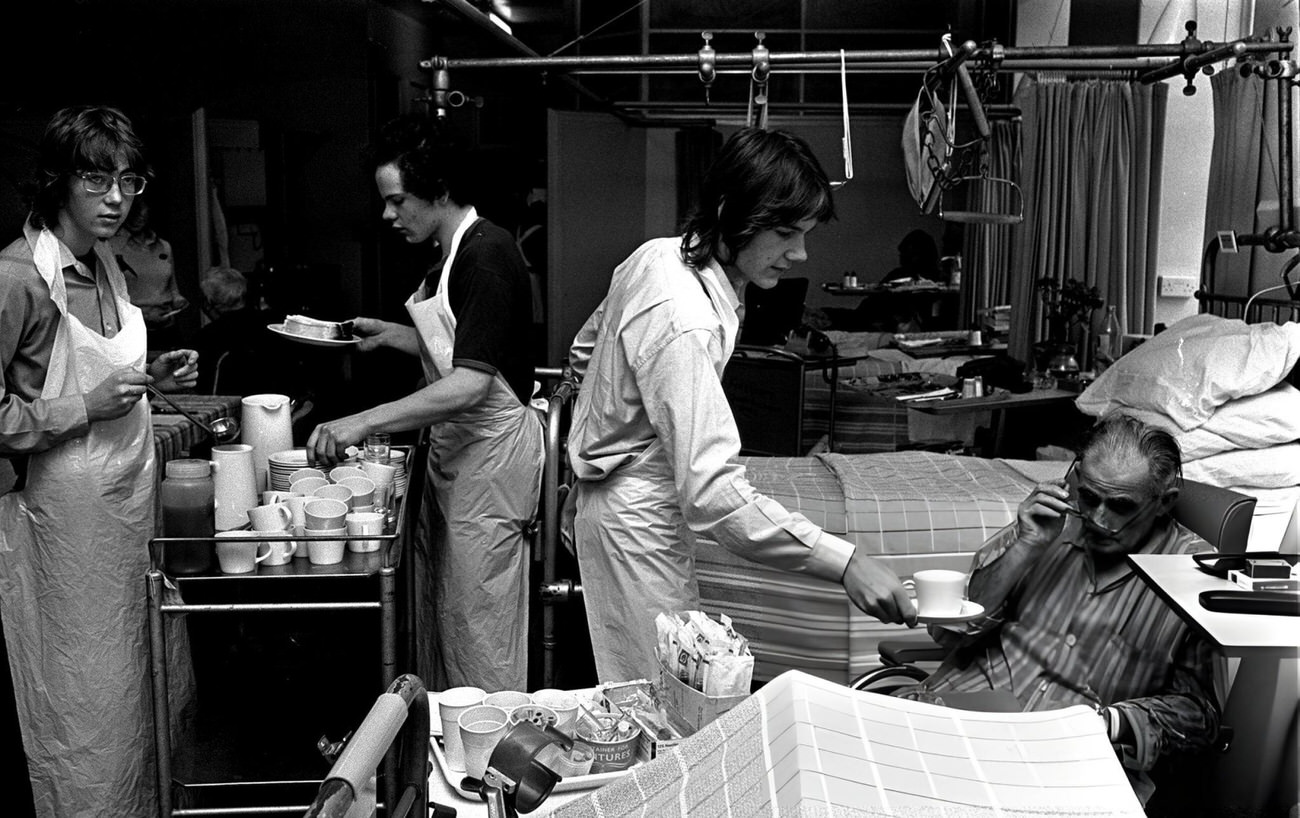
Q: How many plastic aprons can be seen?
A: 3